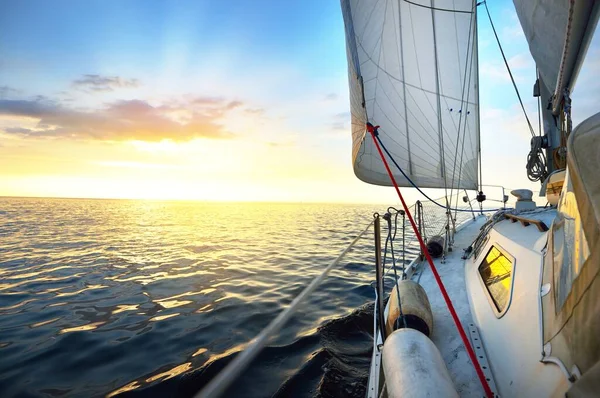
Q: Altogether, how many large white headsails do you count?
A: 1